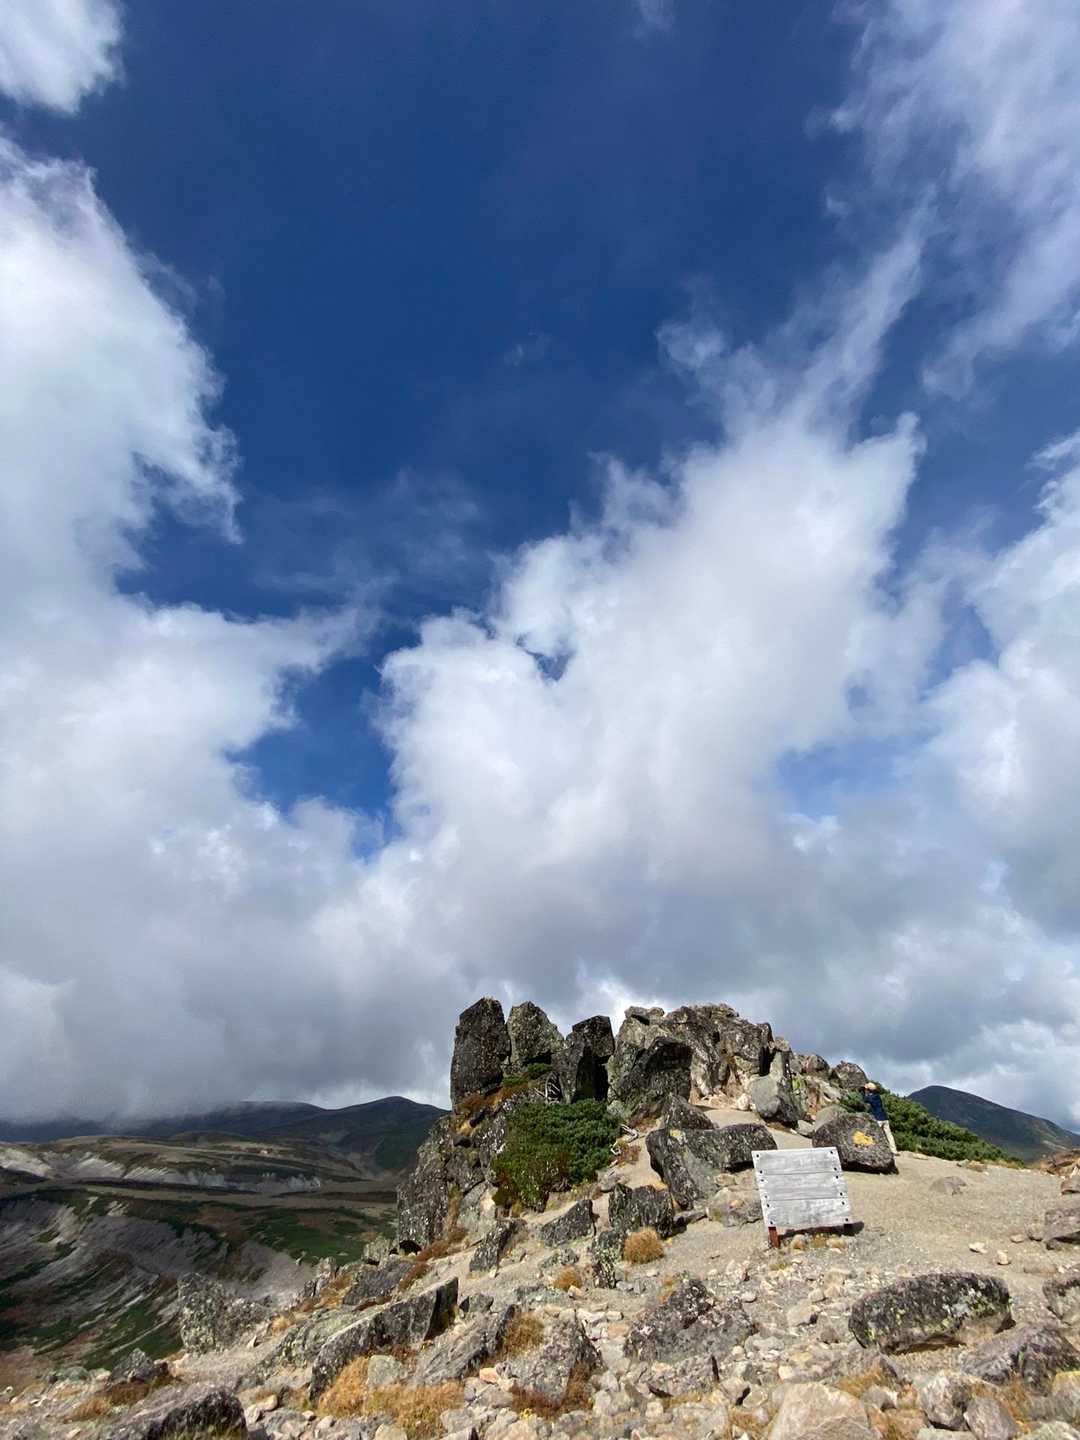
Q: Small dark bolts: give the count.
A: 12